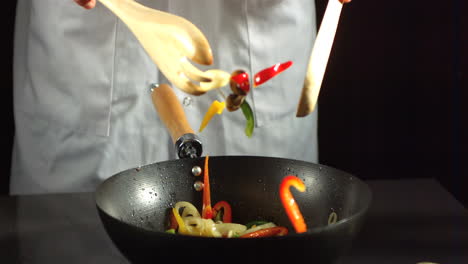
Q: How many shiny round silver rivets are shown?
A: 2